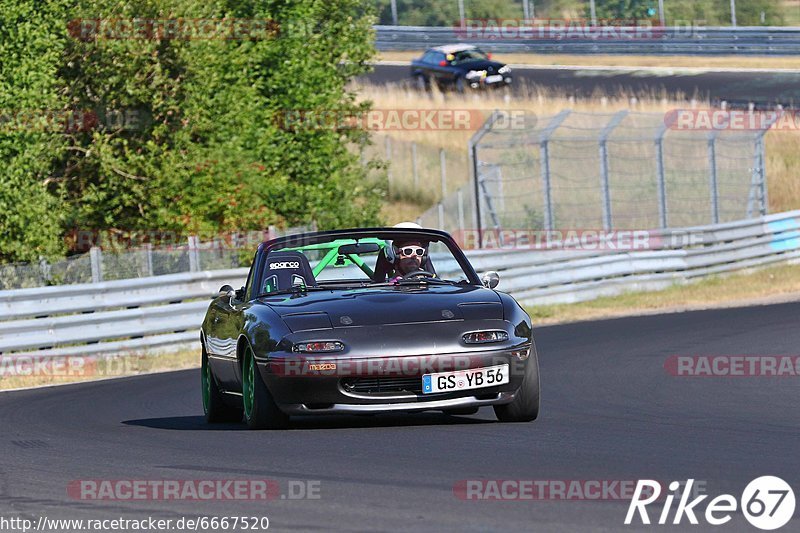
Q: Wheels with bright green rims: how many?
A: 2